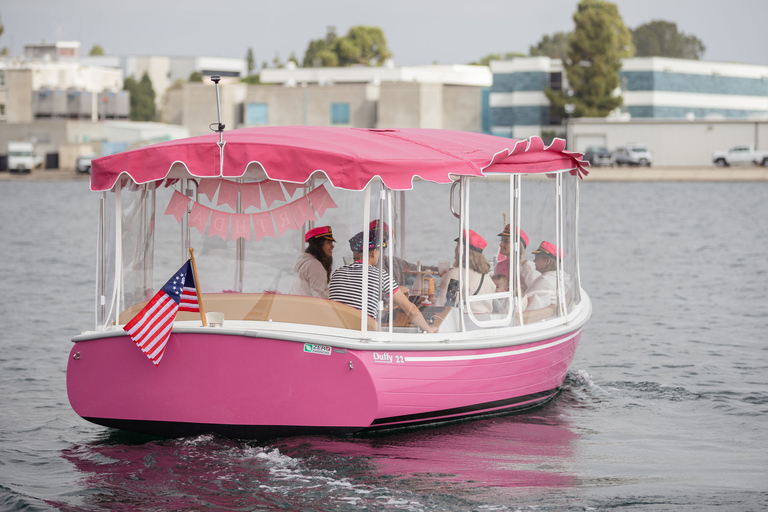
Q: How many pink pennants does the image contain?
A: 13